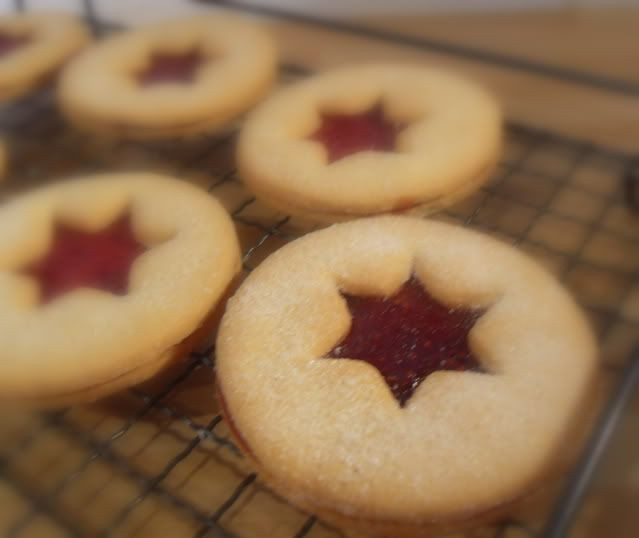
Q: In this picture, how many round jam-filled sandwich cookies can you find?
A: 5